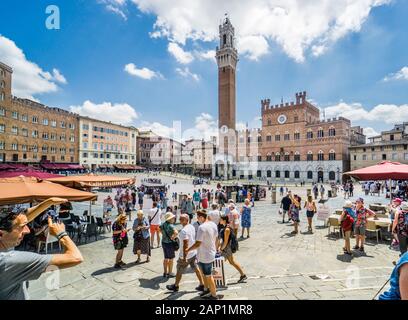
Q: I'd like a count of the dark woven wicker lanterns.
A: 0